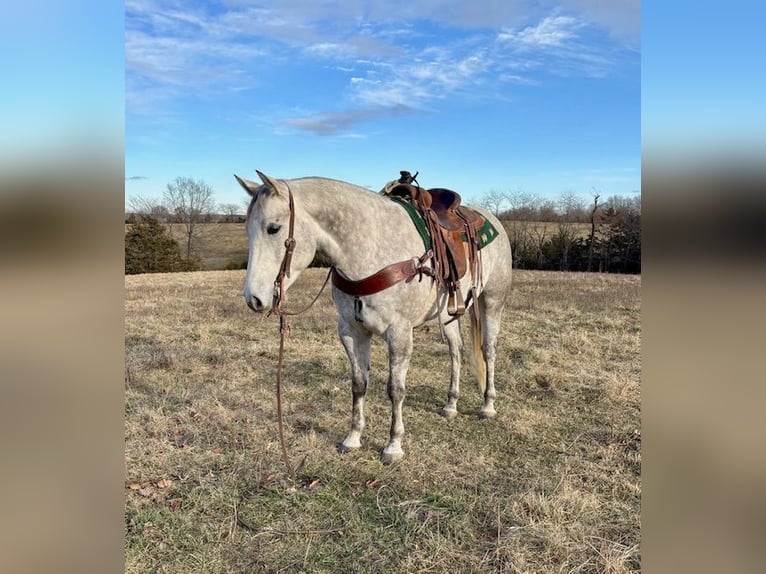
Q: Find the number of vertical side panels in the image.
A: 2